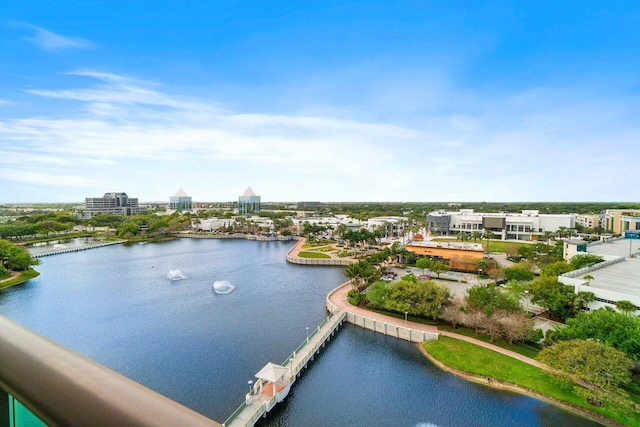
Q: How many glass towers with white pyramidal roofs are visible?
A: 2